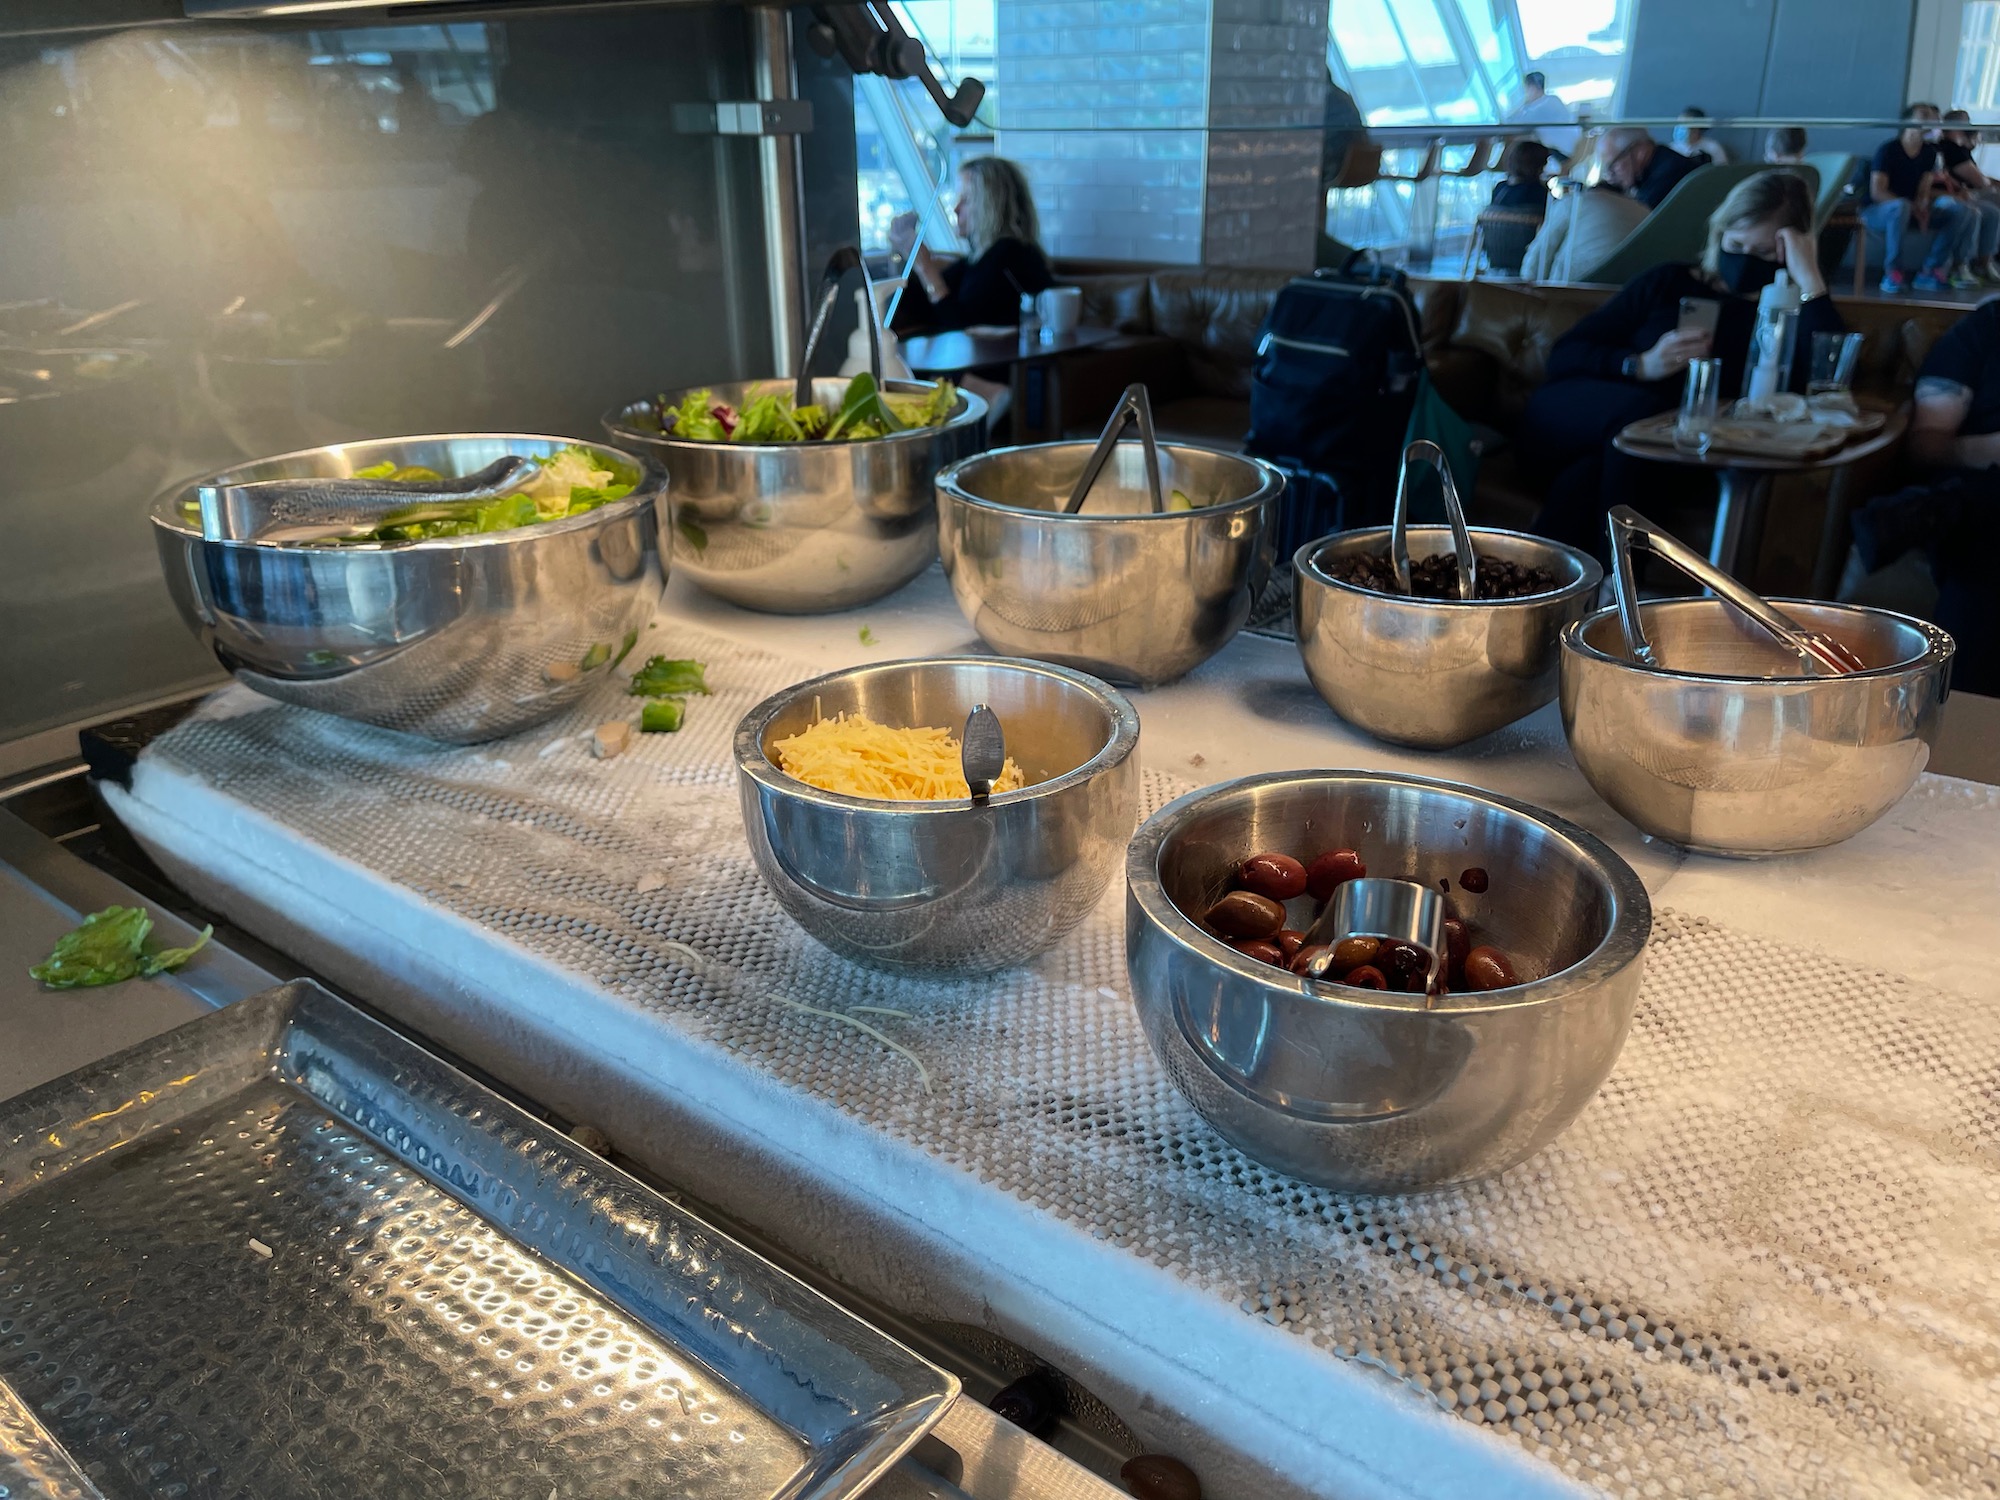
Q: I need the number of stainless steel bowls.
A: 7